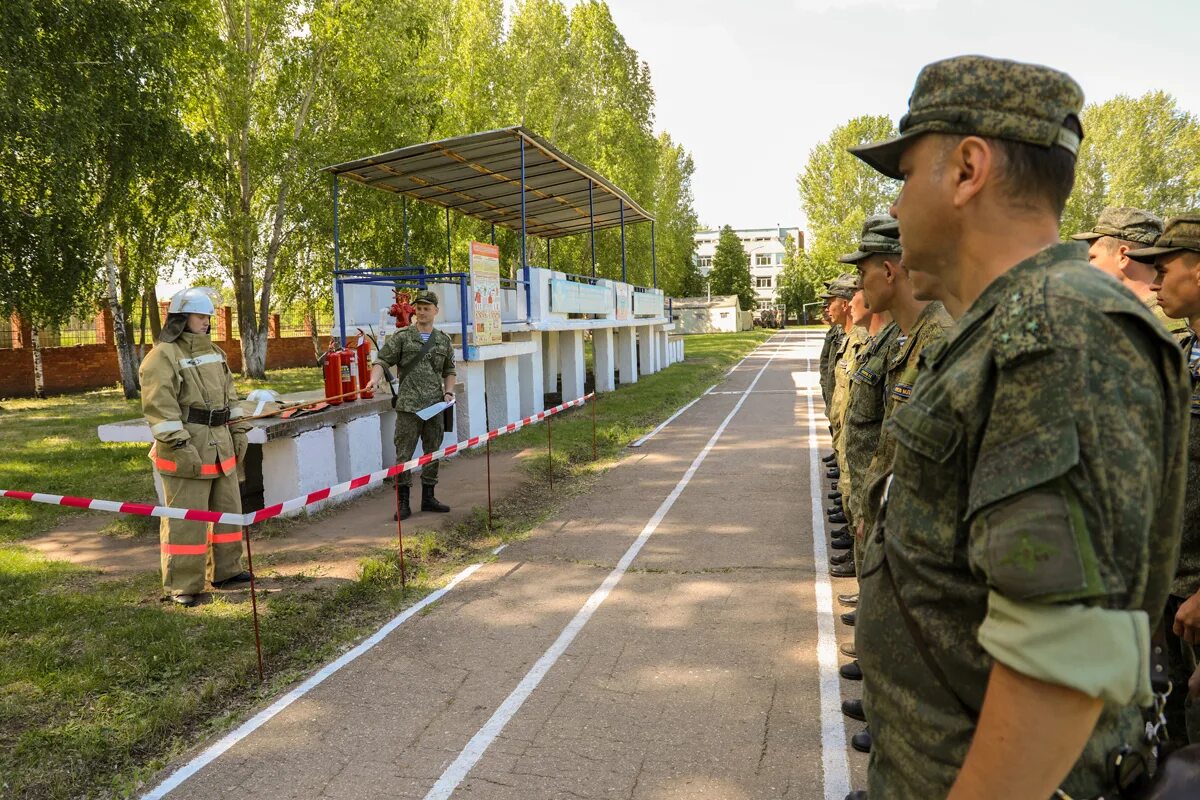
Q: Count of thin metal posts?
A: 5